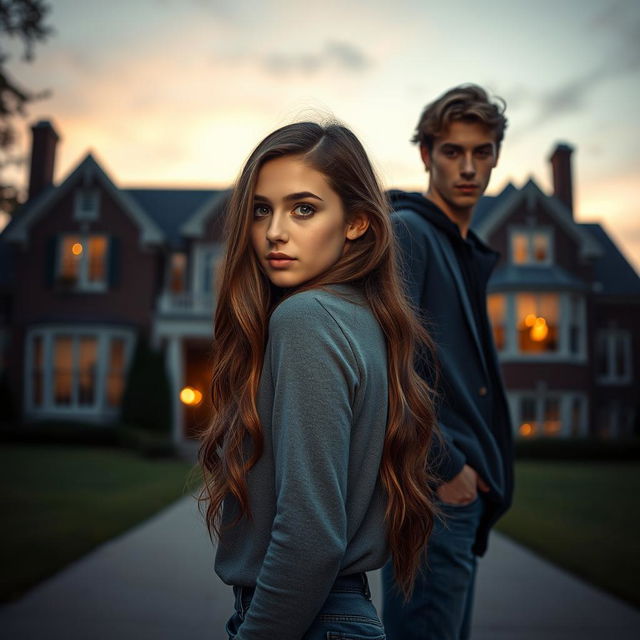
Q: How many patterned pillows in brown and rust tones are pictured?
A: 0